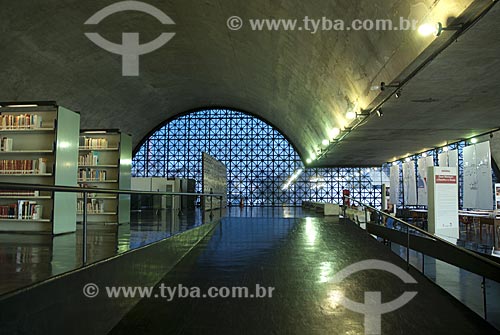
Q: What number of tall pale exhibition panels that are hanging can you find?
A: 5